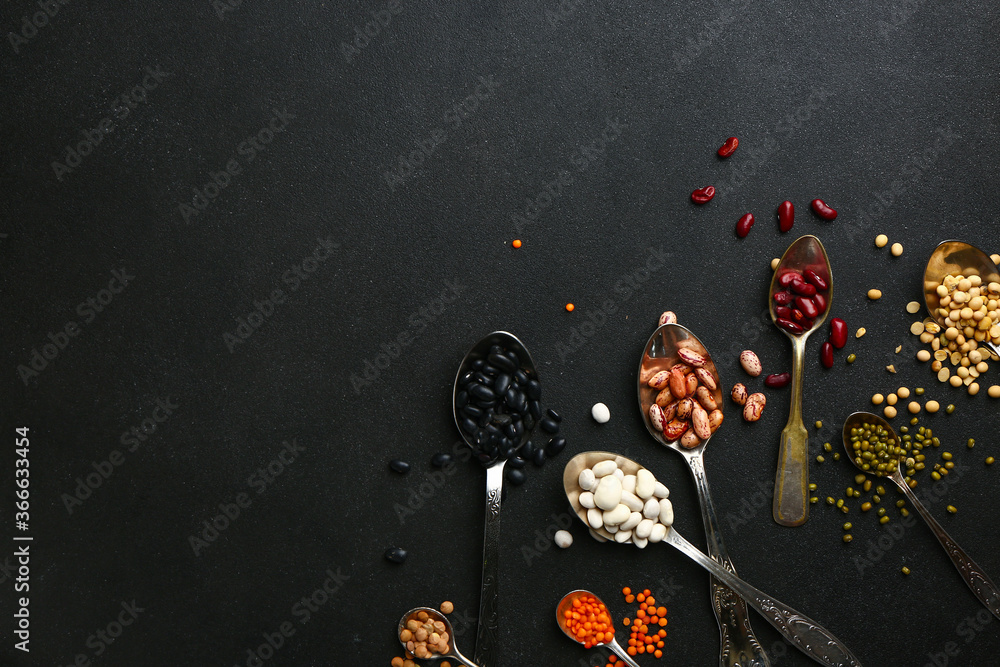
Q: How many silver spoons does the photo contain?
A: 7